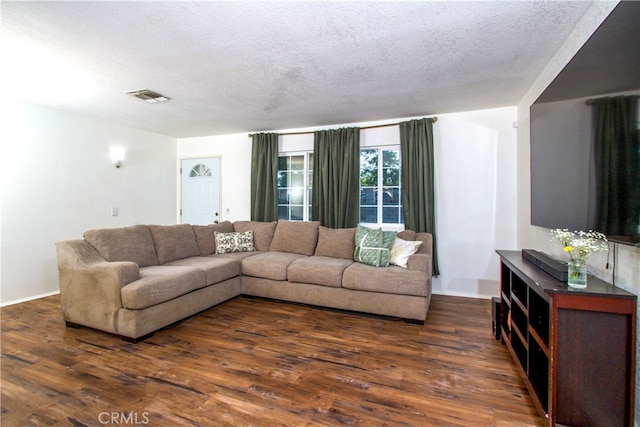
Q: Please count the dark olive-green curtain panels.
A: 3